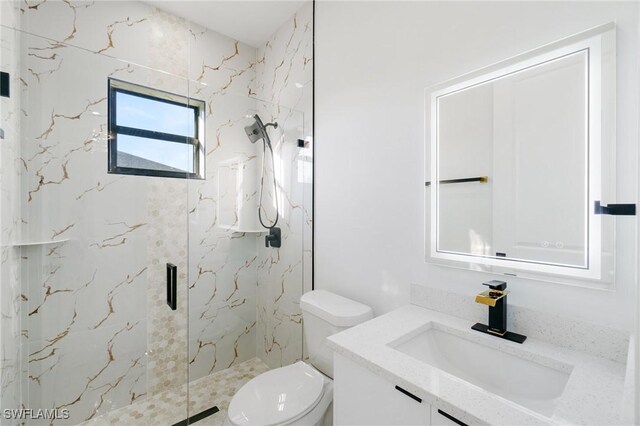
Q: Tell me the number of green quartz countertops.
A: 0